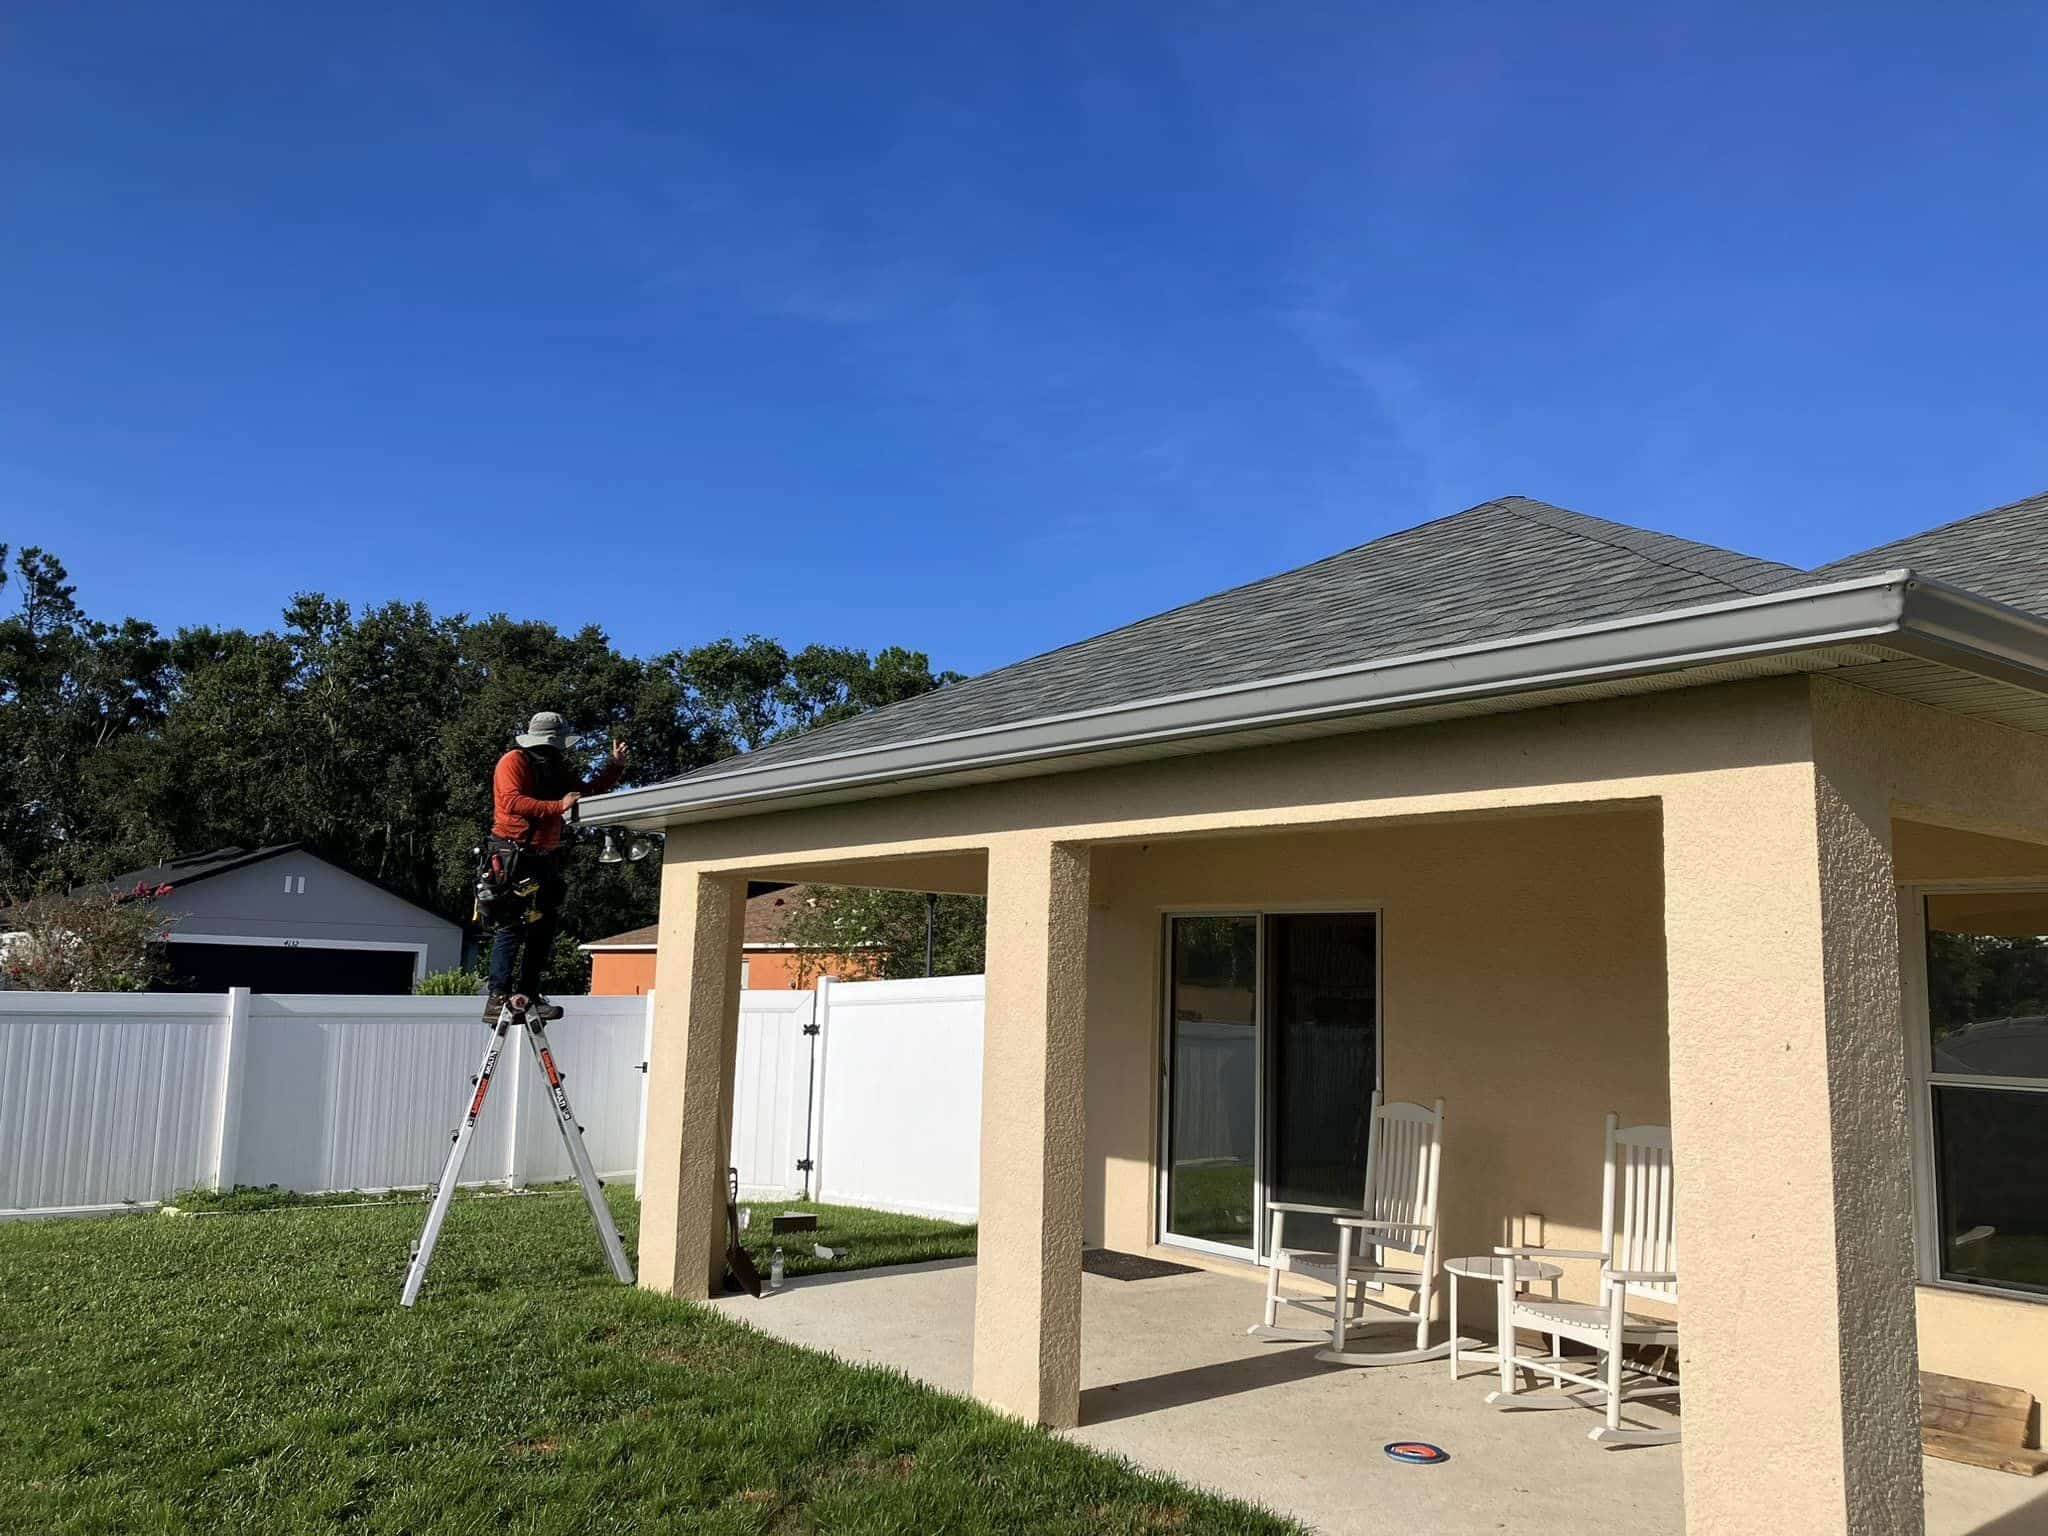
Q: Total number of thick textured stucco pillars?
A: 3